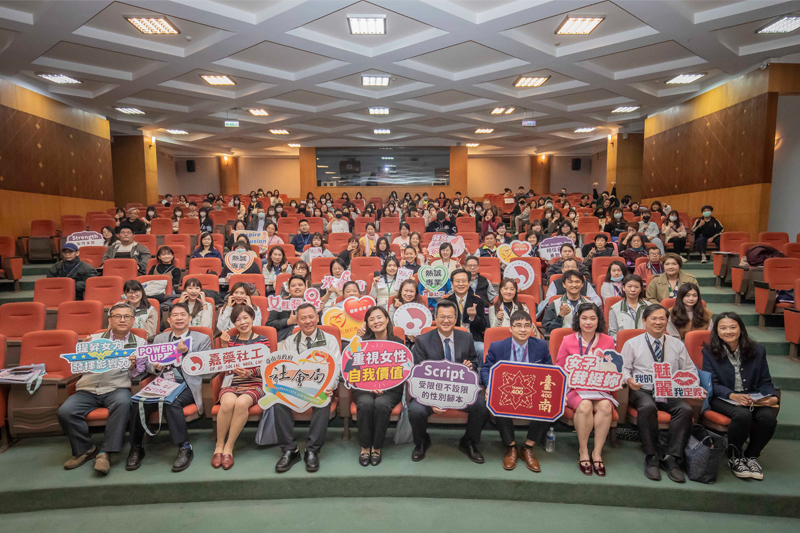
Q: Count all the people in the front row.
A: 10